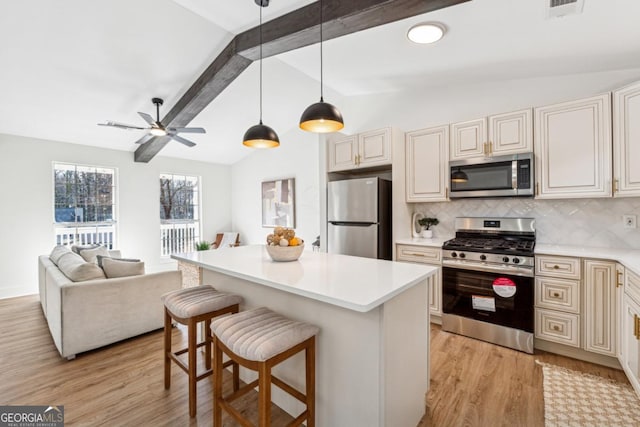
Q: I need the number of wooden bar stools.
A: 2